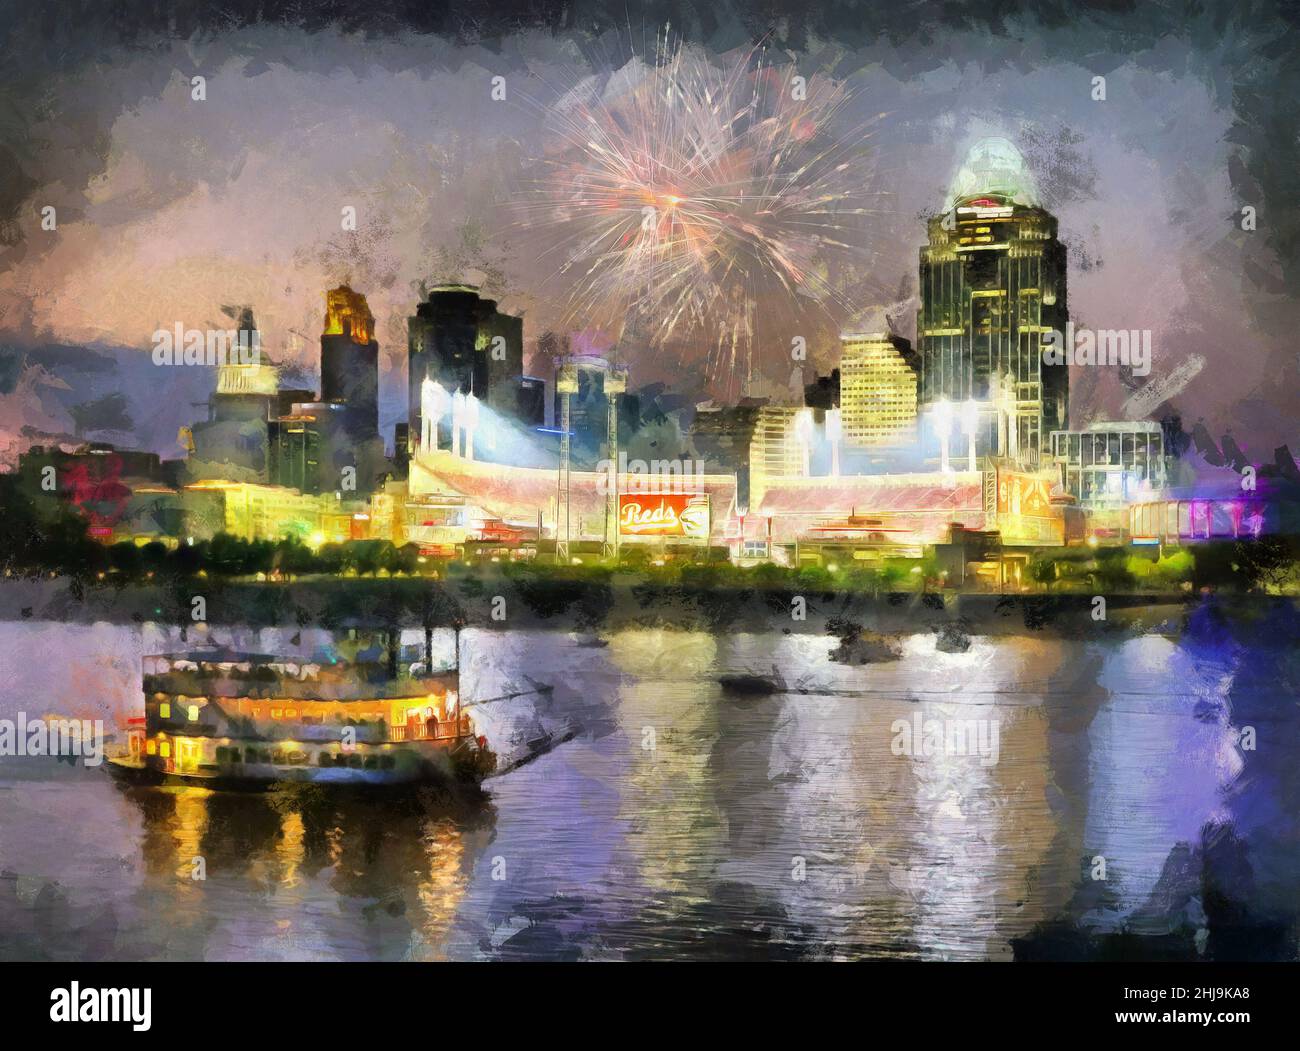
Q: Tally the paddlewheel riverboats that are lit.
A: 1